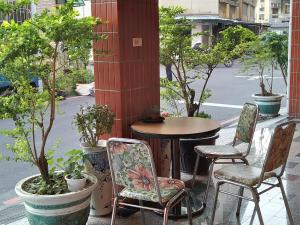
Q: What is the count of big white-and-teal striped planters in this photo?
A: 2